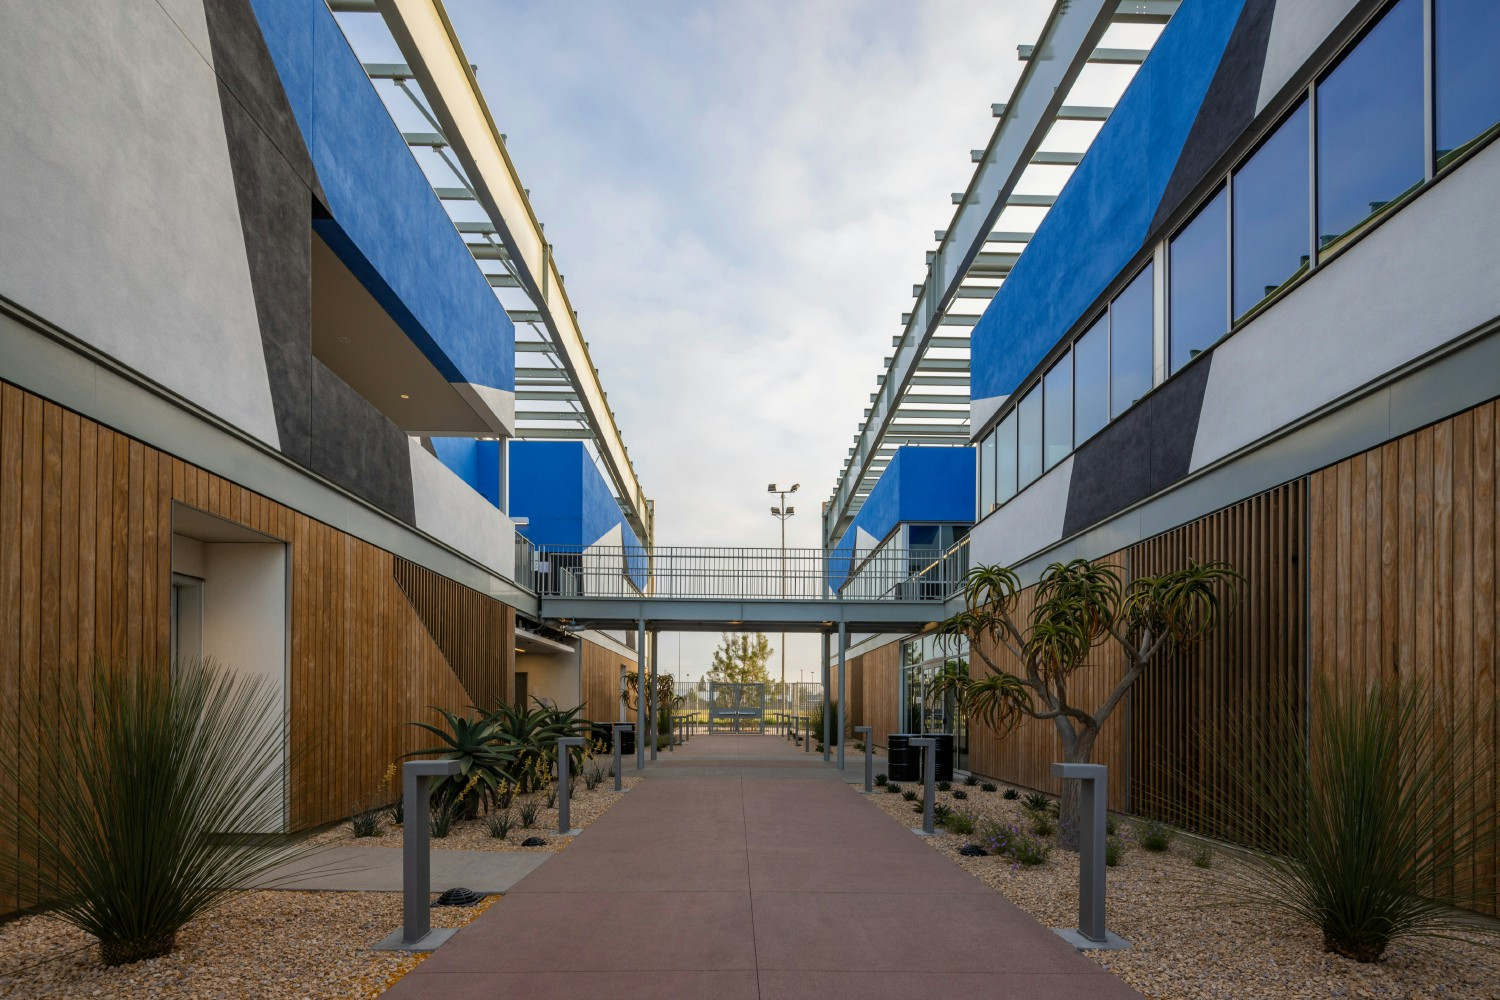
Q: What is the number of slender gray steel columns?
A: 4